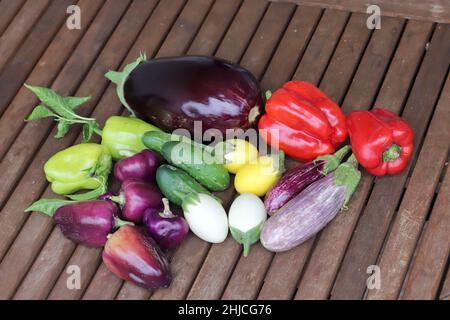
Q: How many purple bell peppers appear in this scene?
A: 5